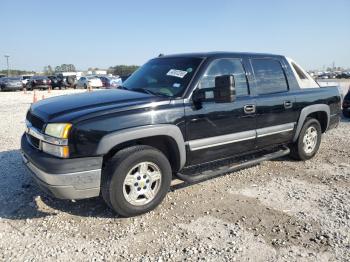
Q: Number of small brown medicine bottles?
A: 0